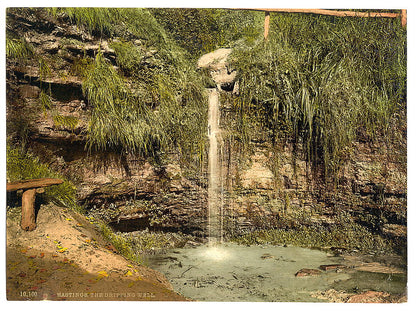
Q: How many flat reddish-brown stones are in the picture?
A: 2